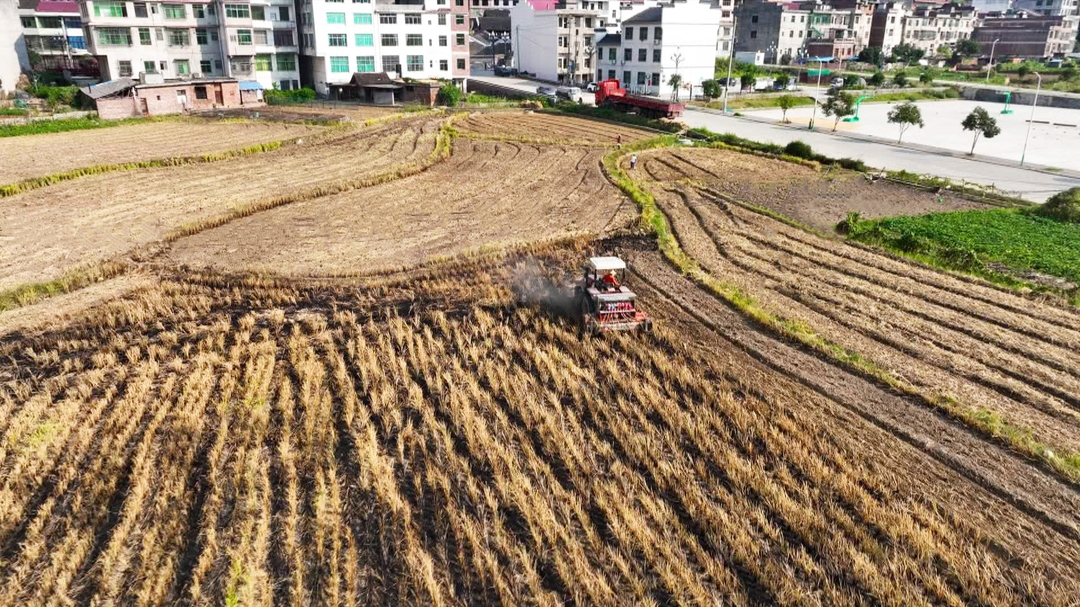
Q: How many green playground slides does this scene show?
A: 0